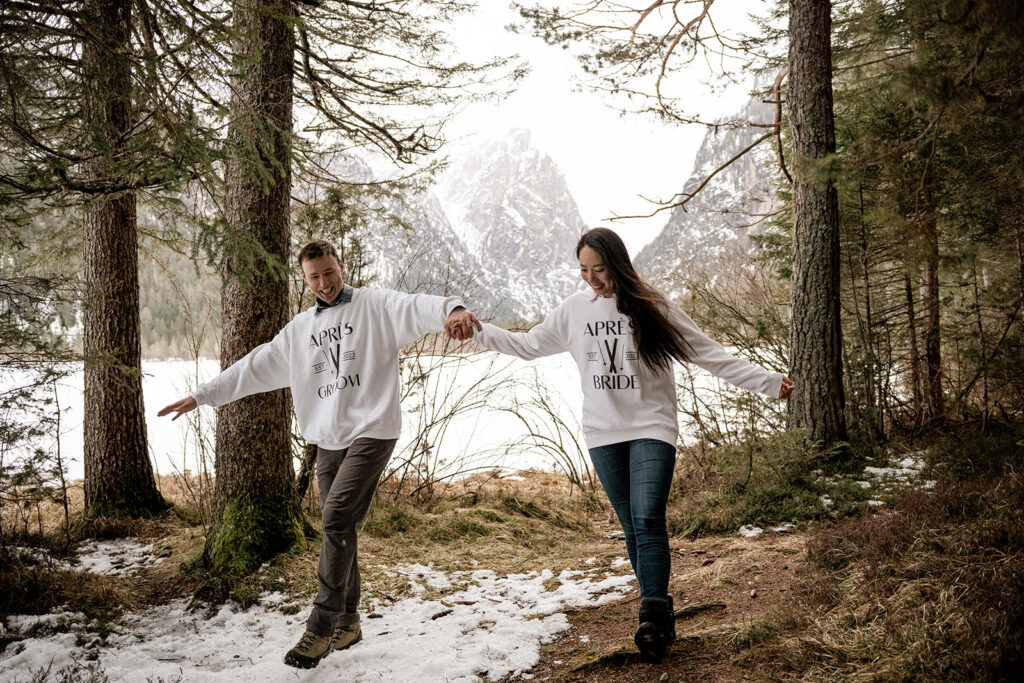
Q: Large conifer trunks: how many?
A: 3